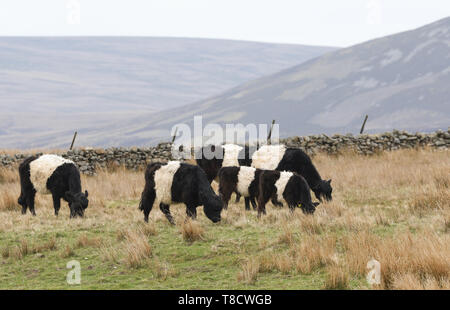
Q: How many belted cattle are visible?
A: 6